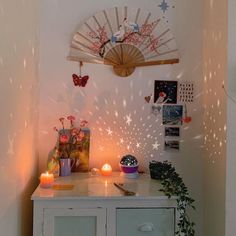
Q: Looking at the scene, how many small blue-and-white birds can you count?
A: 2